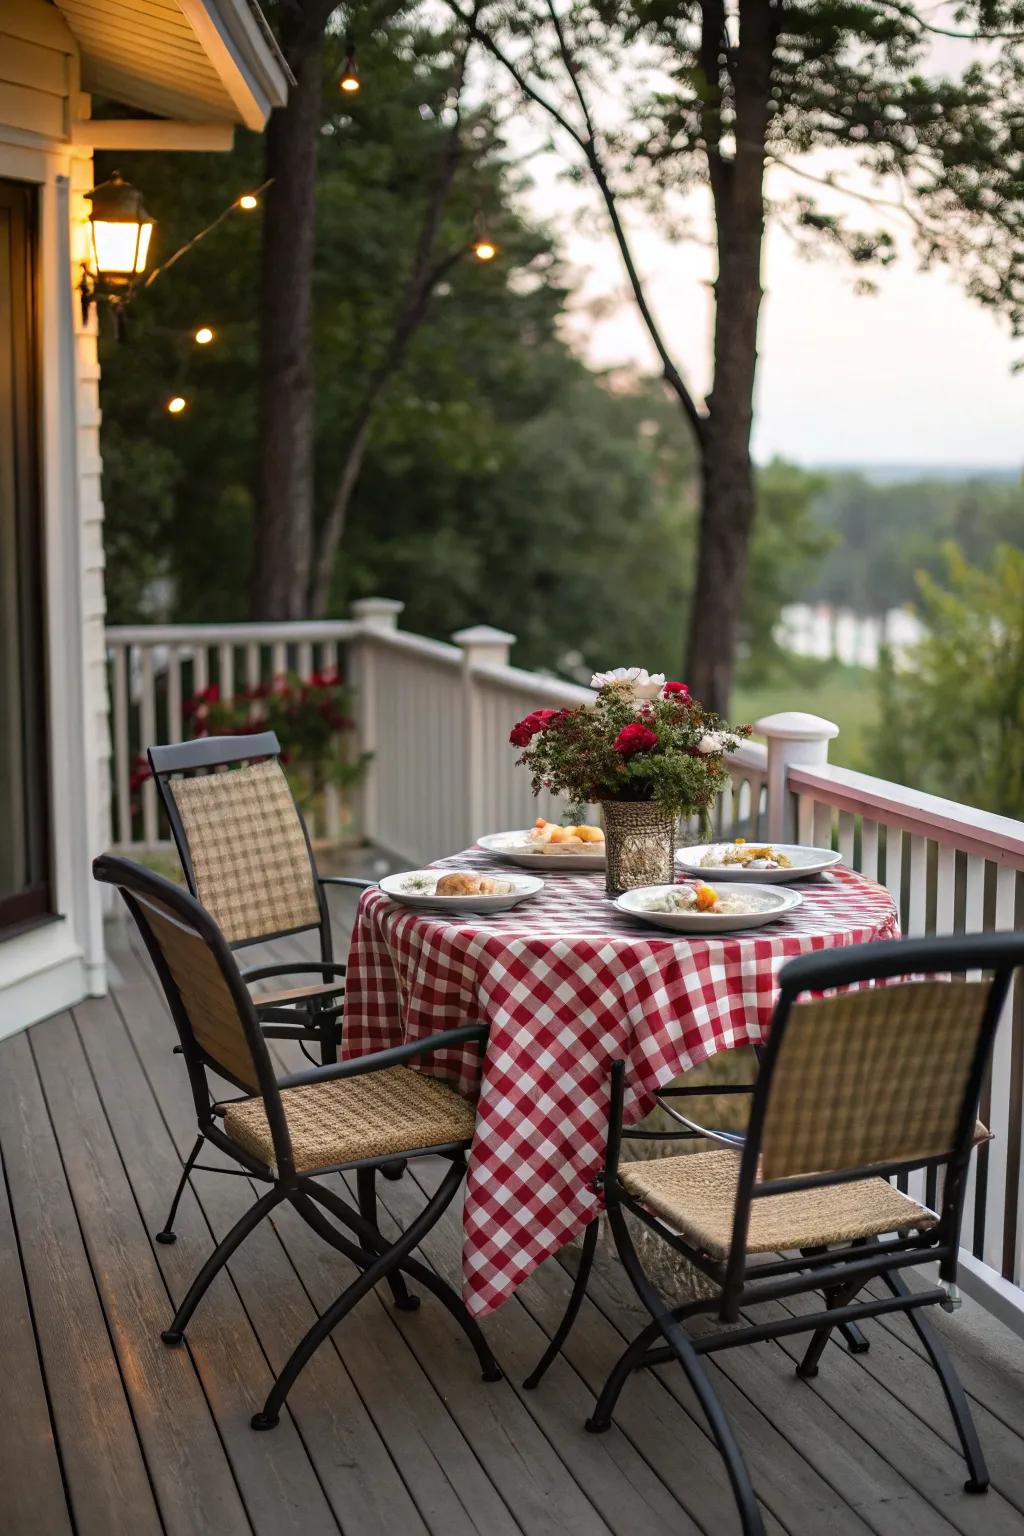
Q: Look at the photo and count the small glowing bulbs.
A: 5